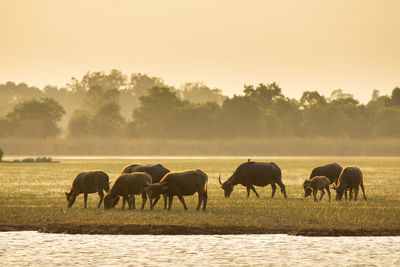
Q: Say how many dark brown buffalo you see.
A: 8